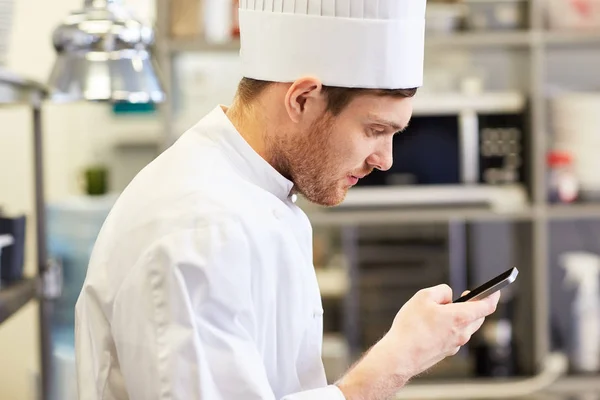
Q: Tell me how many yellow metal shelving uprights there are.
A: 0